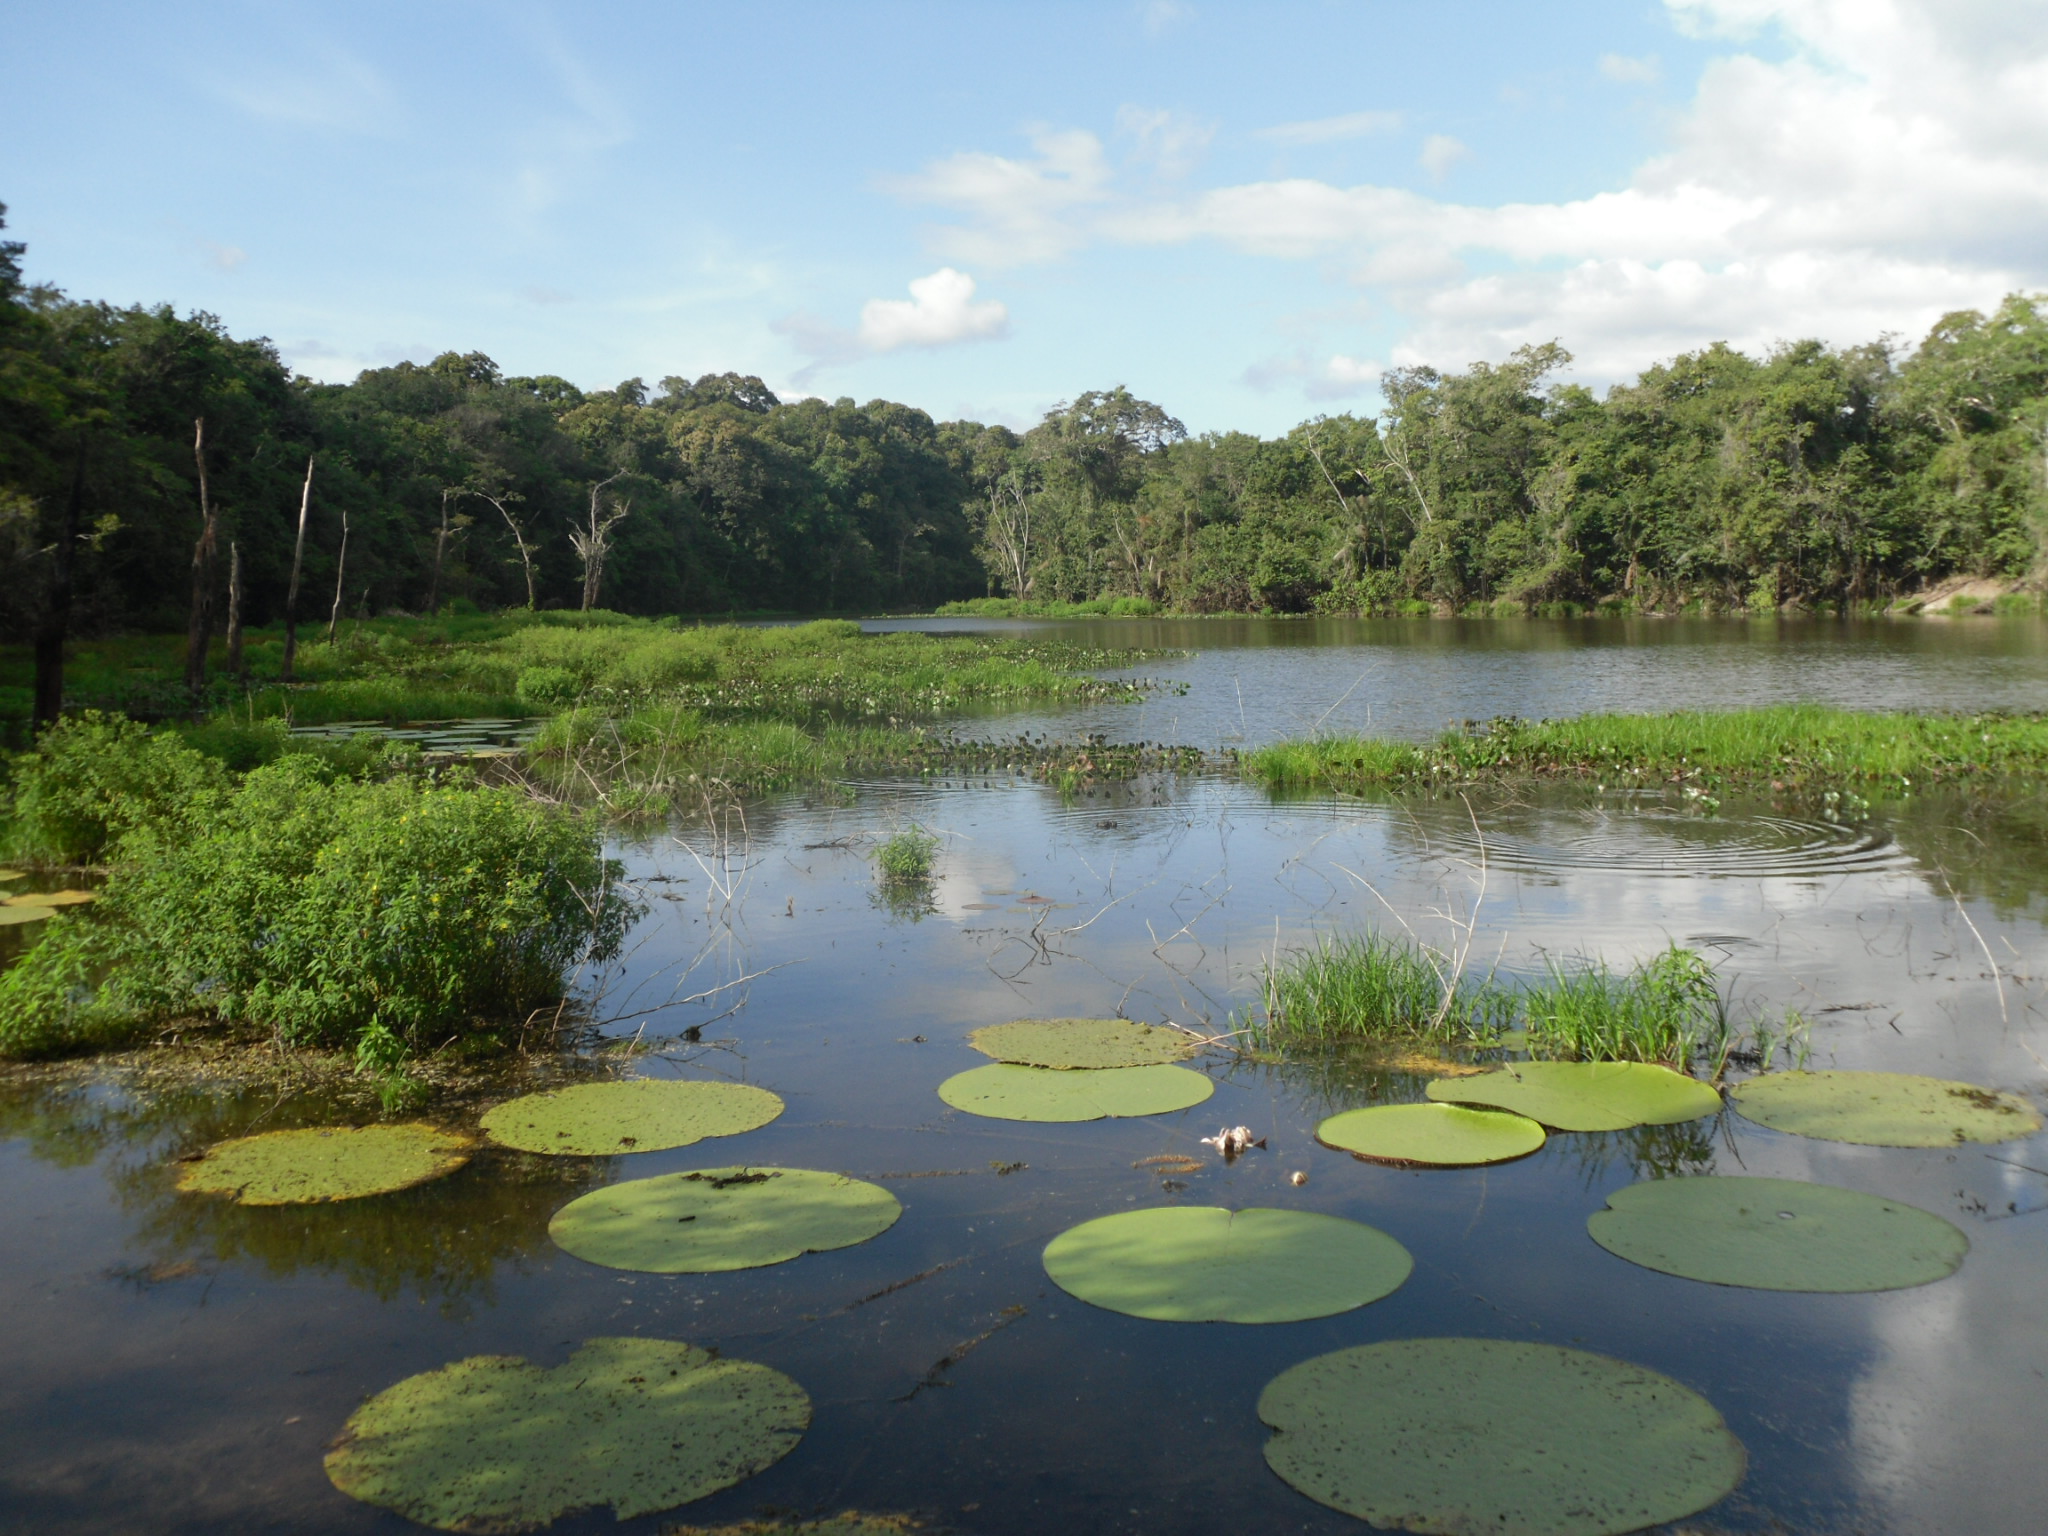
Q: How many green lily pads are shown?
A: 12